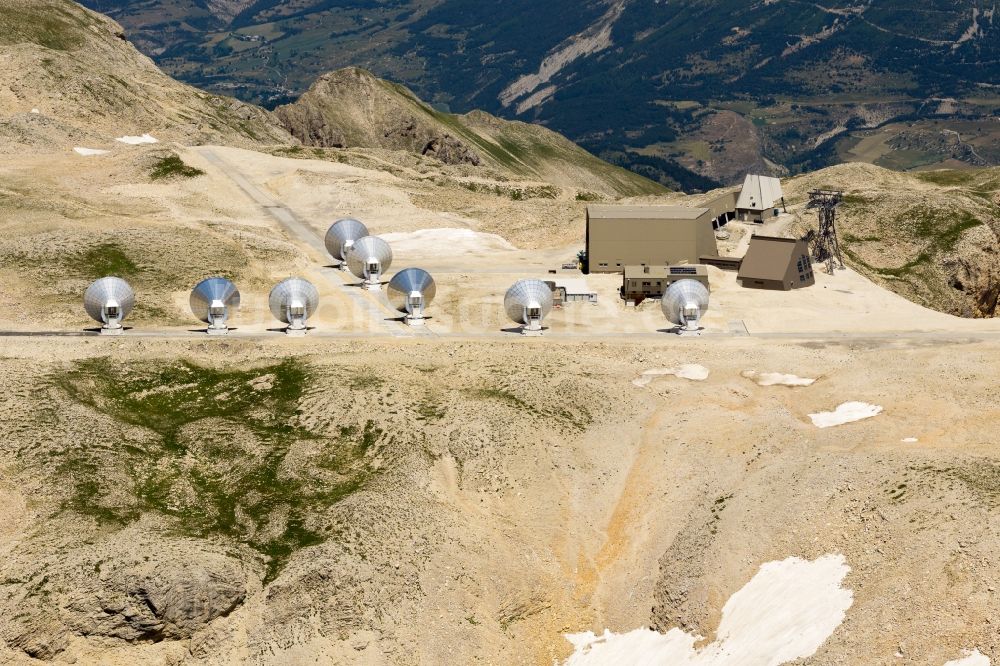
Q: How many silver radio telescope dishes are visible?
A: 8